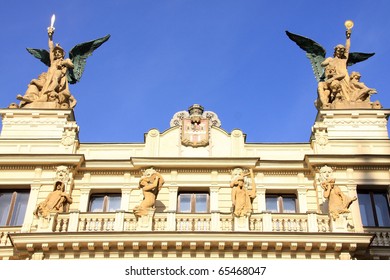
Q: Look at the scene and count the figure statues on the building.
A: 6